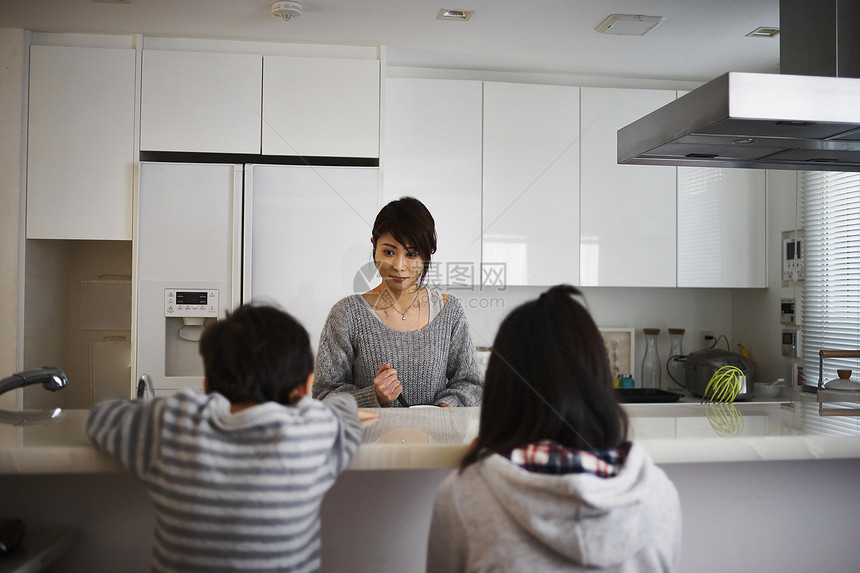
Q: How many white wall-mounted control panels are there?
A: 3